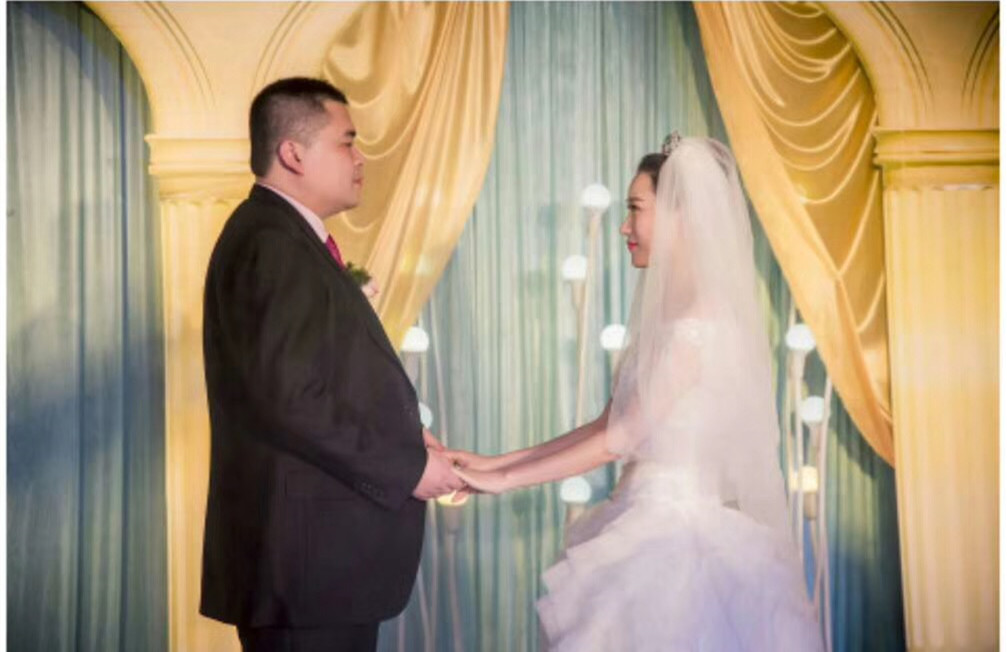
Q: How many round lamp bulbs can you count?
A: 10